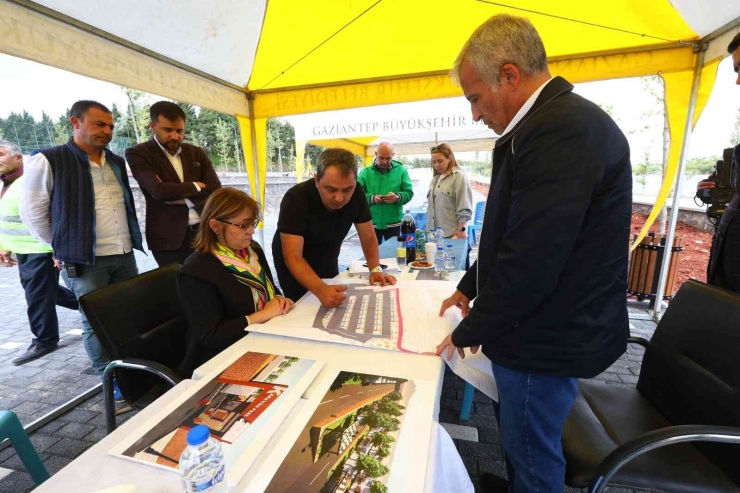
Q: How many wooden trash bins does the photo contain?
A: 1